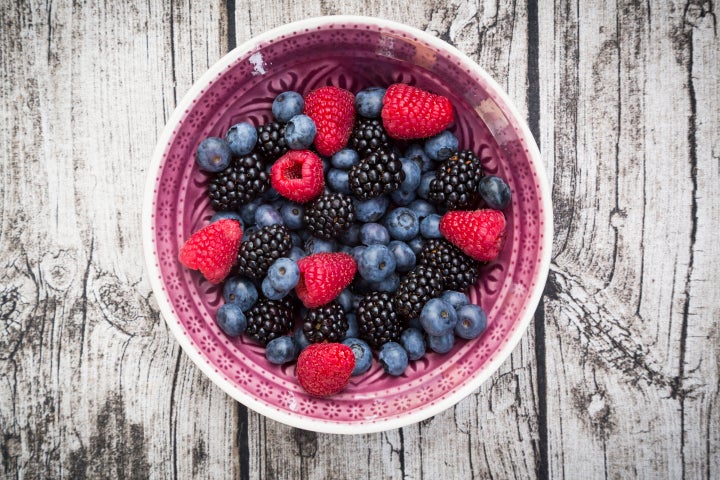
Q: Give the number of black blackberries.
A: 12